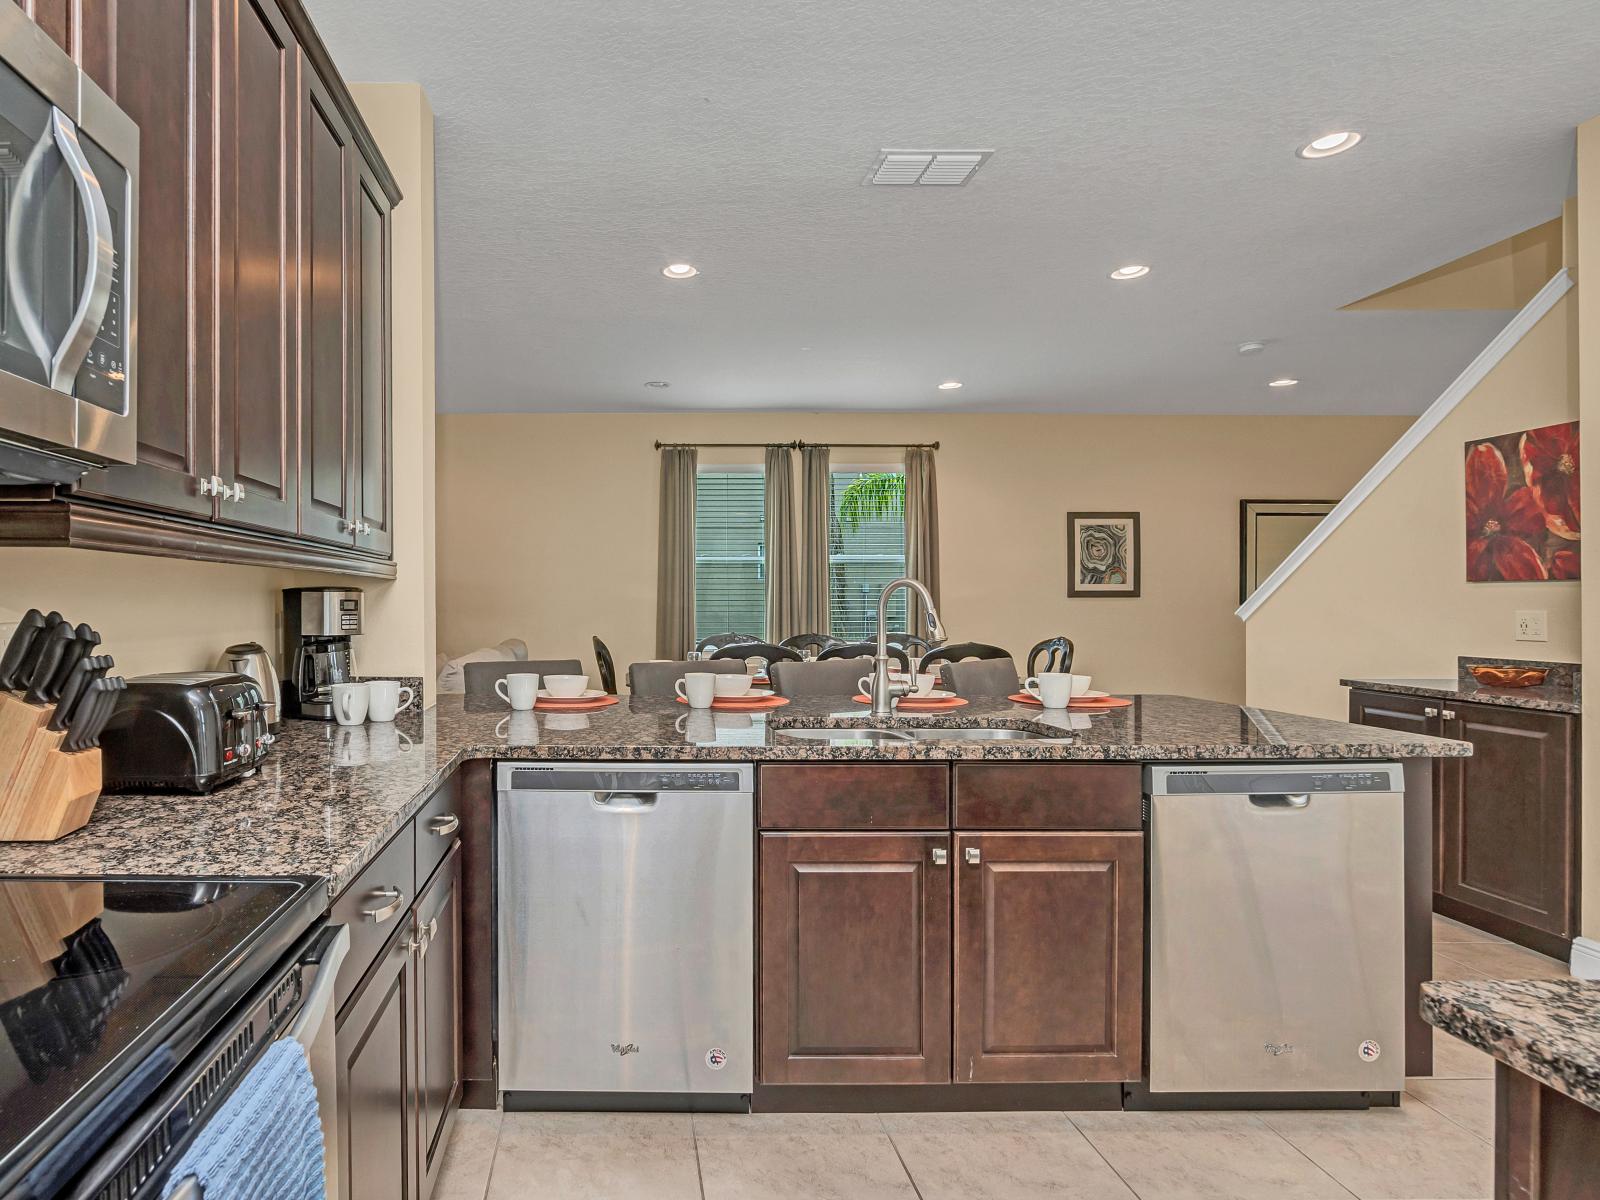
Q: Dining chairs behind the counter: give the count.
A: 8